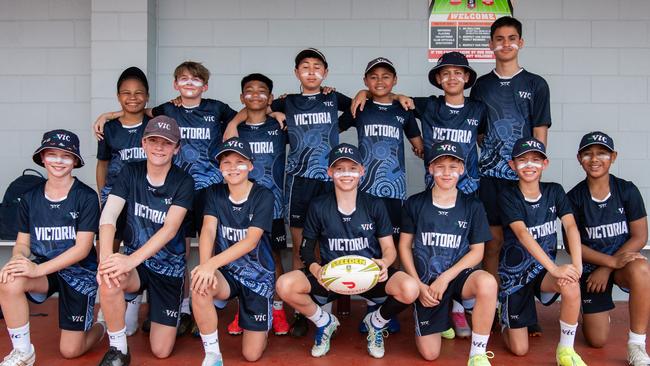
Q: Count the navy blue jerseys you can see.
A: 14